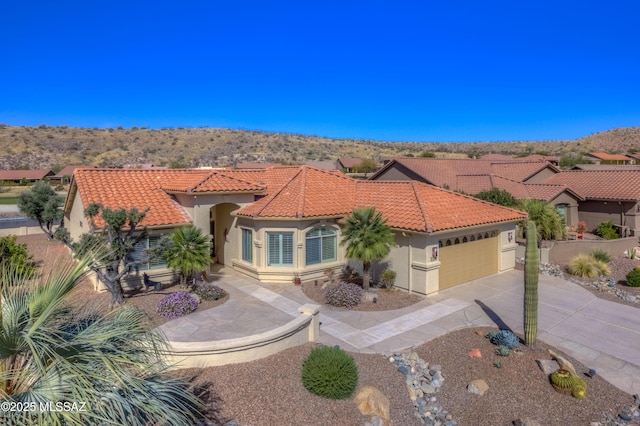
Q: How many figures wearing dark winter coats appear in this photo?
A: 0